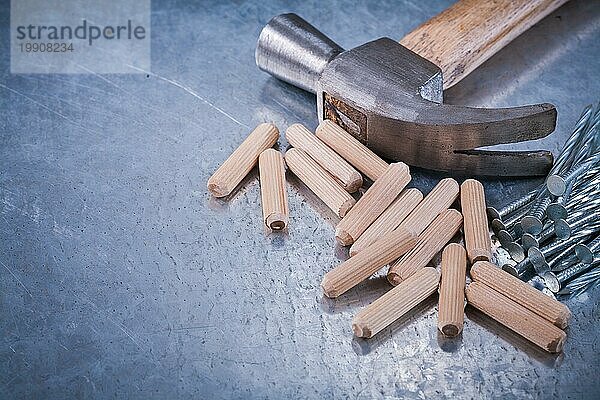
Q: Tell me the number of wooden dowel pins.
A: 15